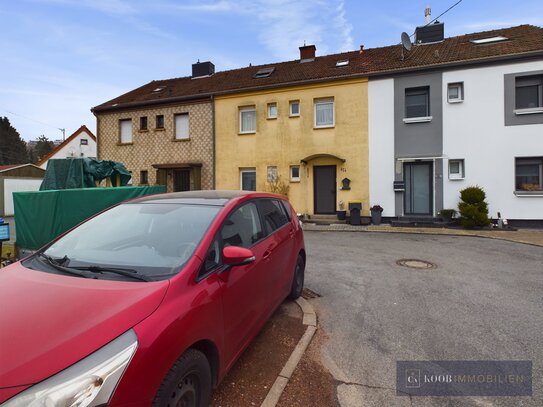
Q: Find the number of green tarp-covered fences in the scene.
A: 1